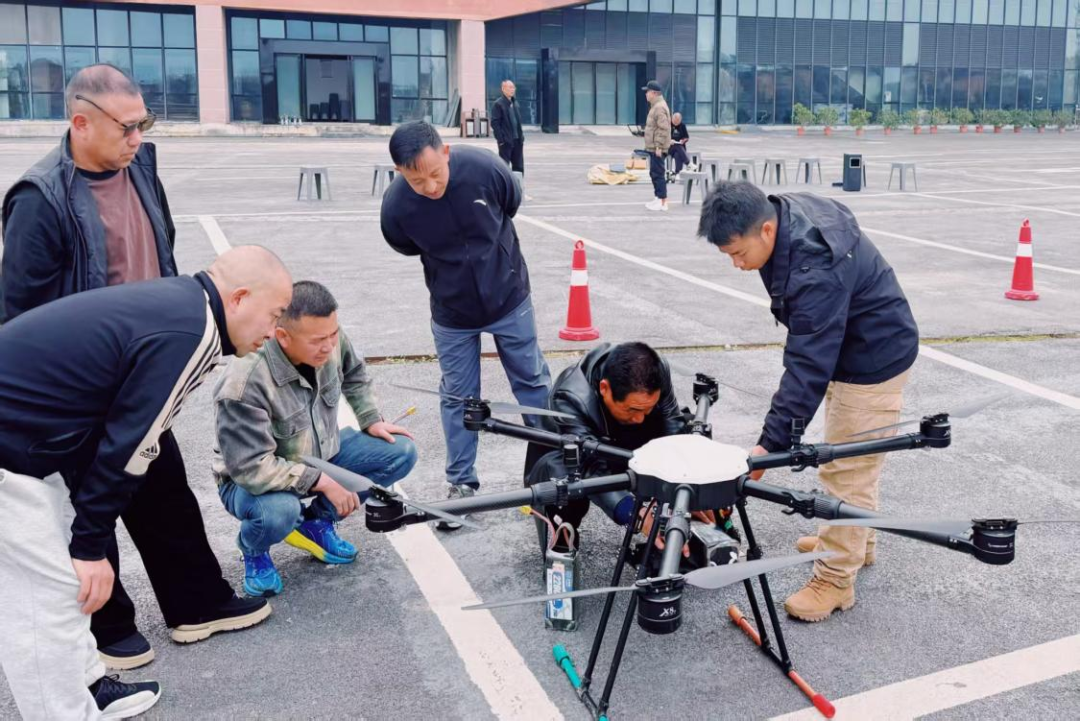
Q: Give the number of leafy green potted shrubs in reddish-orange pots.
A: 12